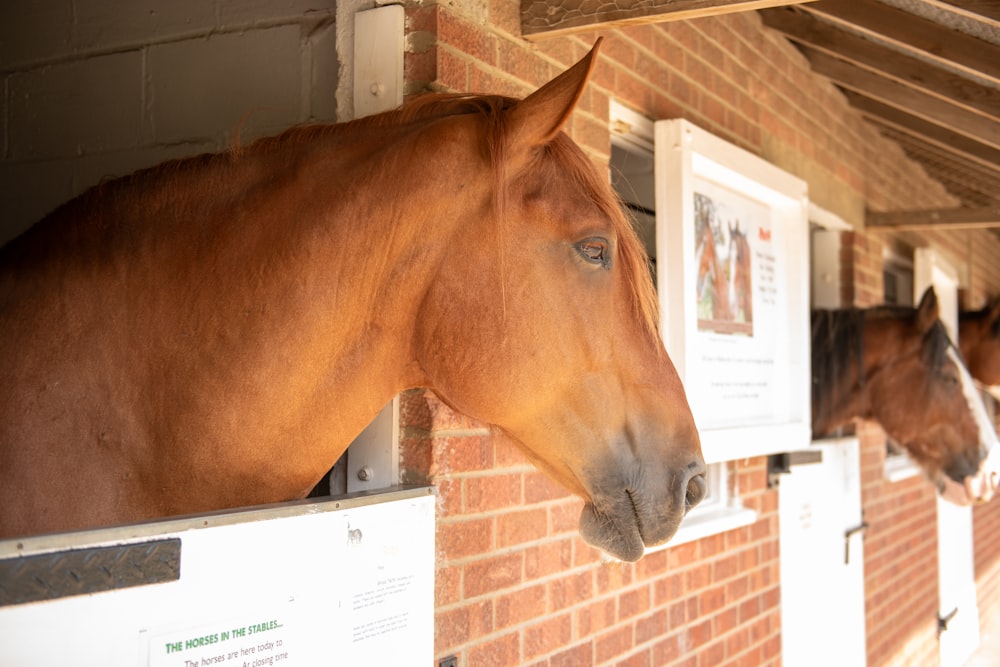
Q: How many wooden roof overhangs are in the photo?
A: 1